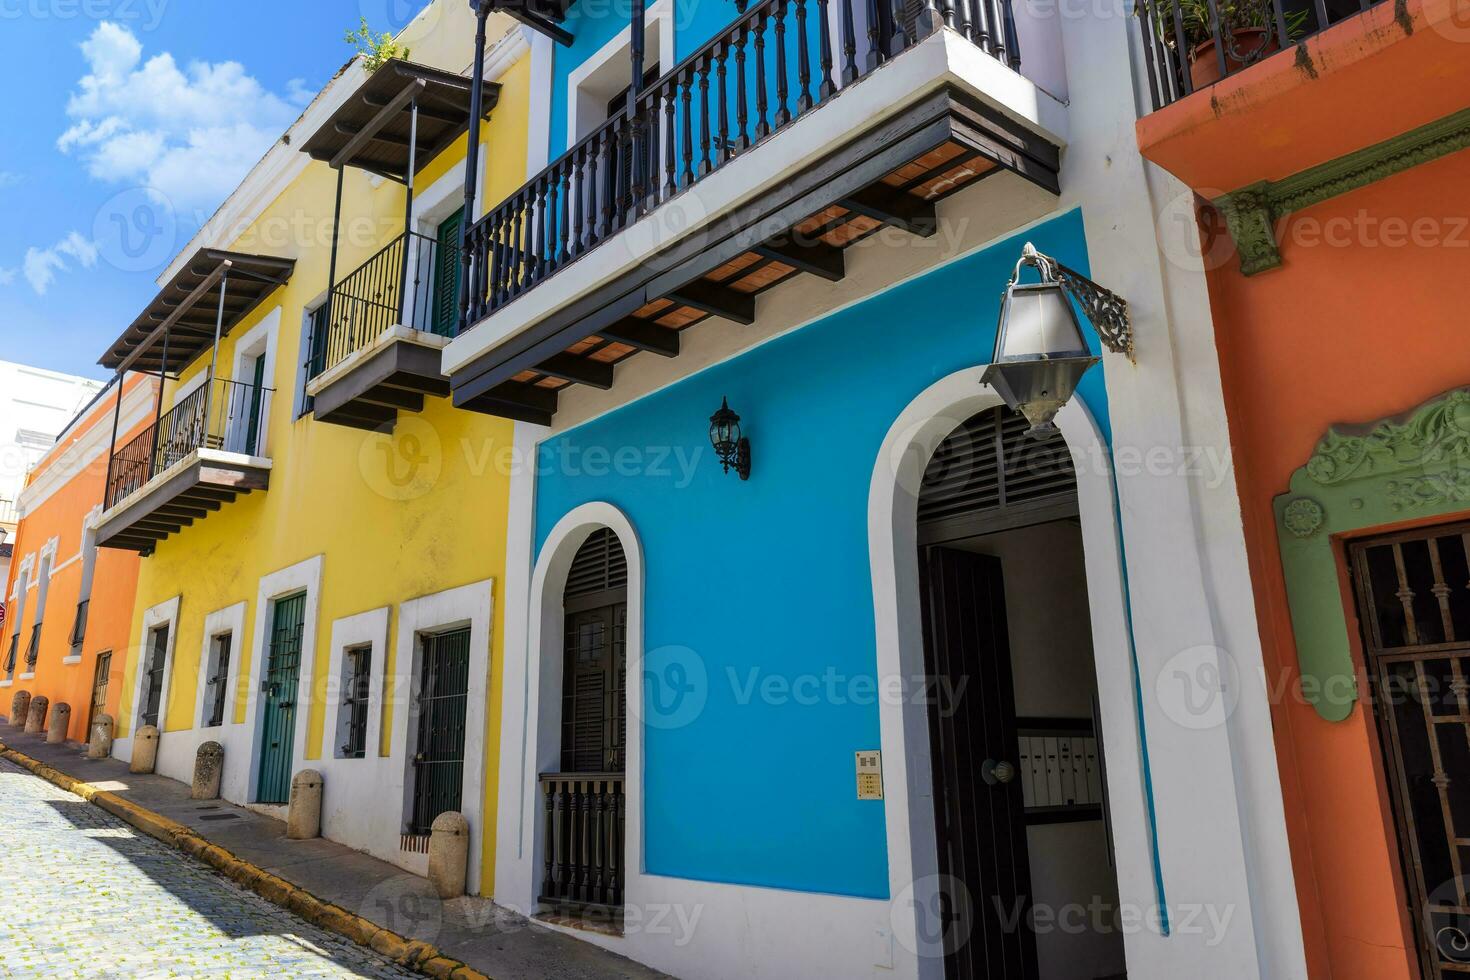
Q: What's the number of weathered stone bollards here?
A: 8